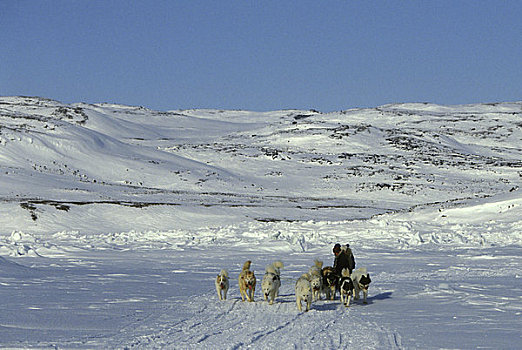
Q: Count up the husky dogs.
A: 8